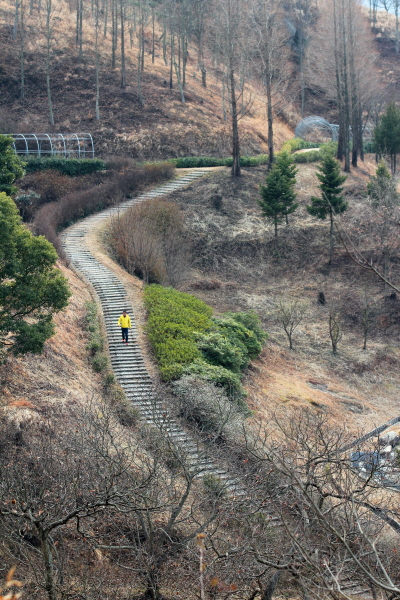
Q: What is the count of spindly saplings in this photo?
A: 3